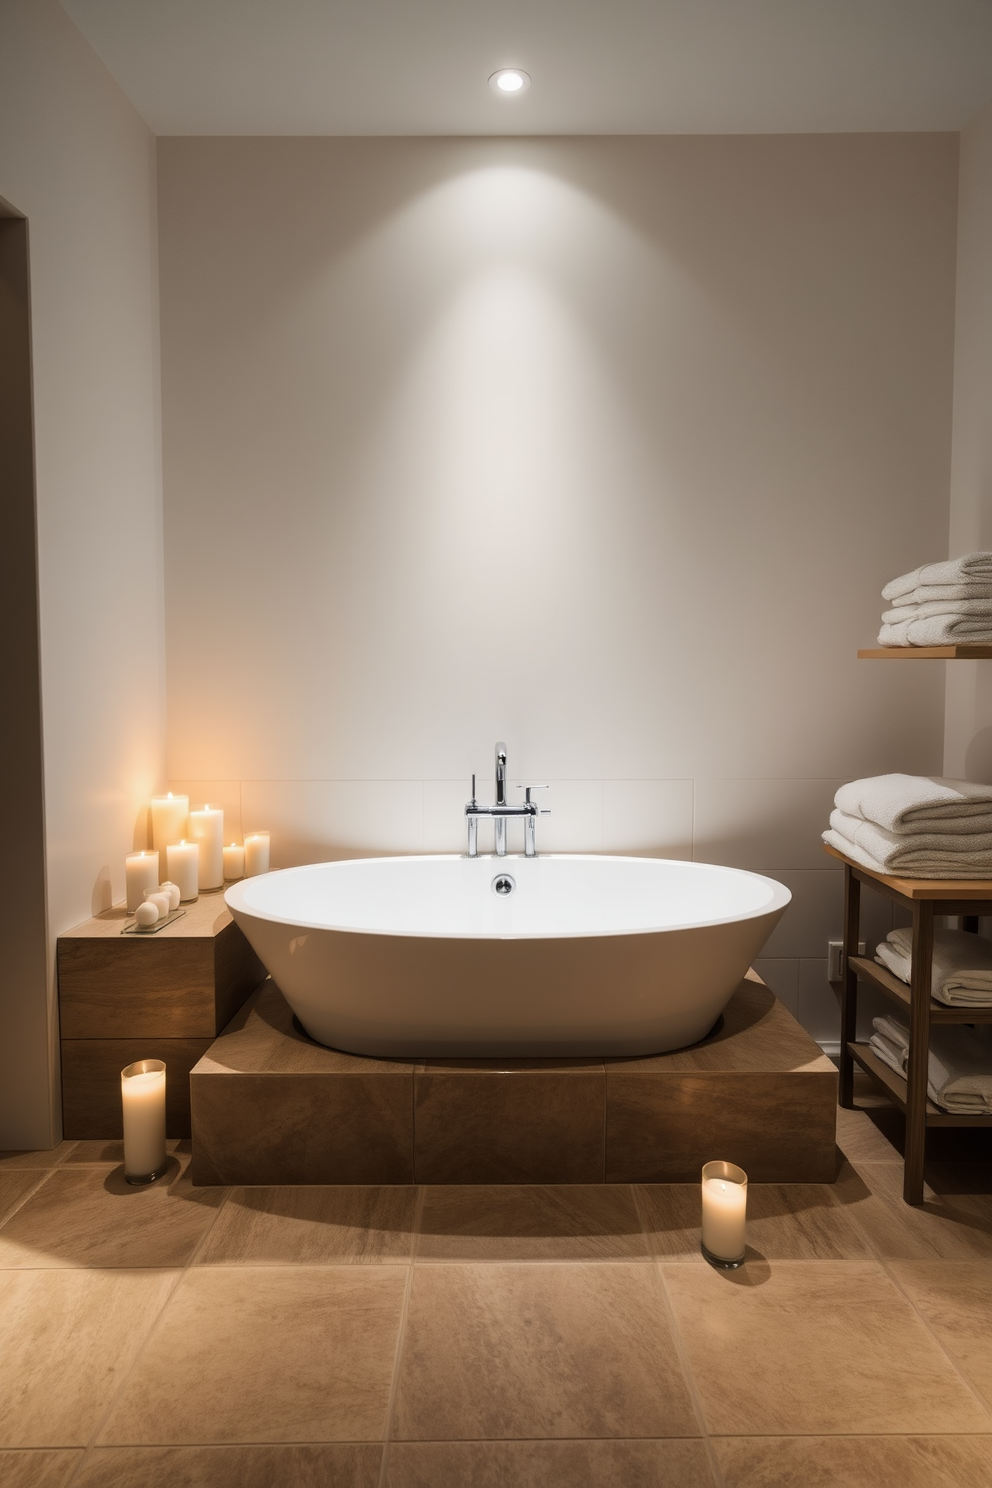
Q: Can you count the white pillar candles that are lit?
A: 8